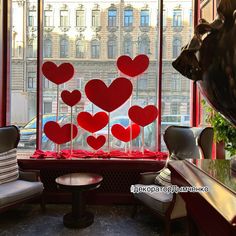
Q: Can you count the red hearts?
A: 9